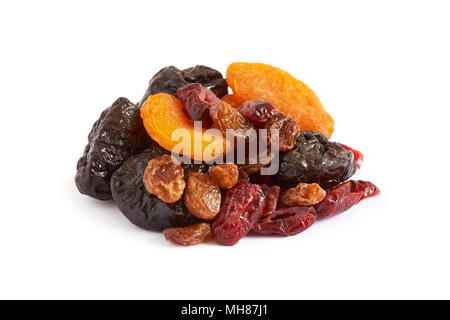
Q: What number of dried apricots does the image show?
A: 2